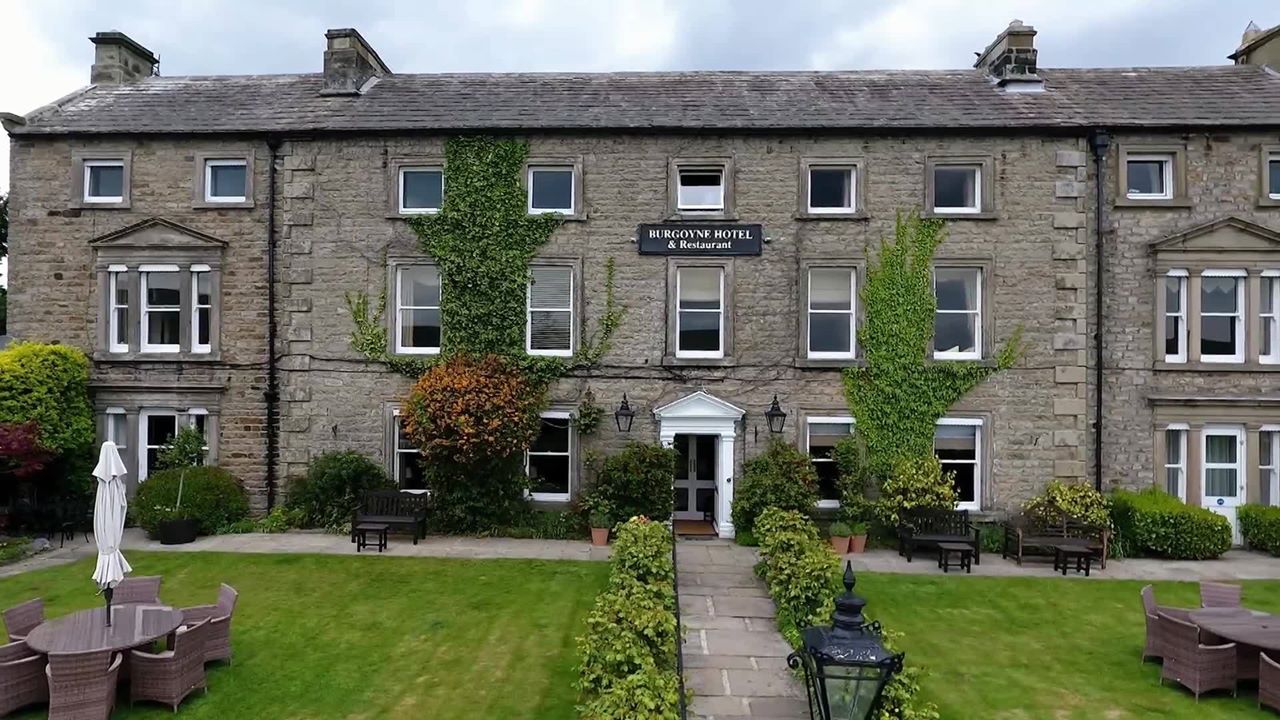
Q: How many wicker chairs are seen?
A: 10